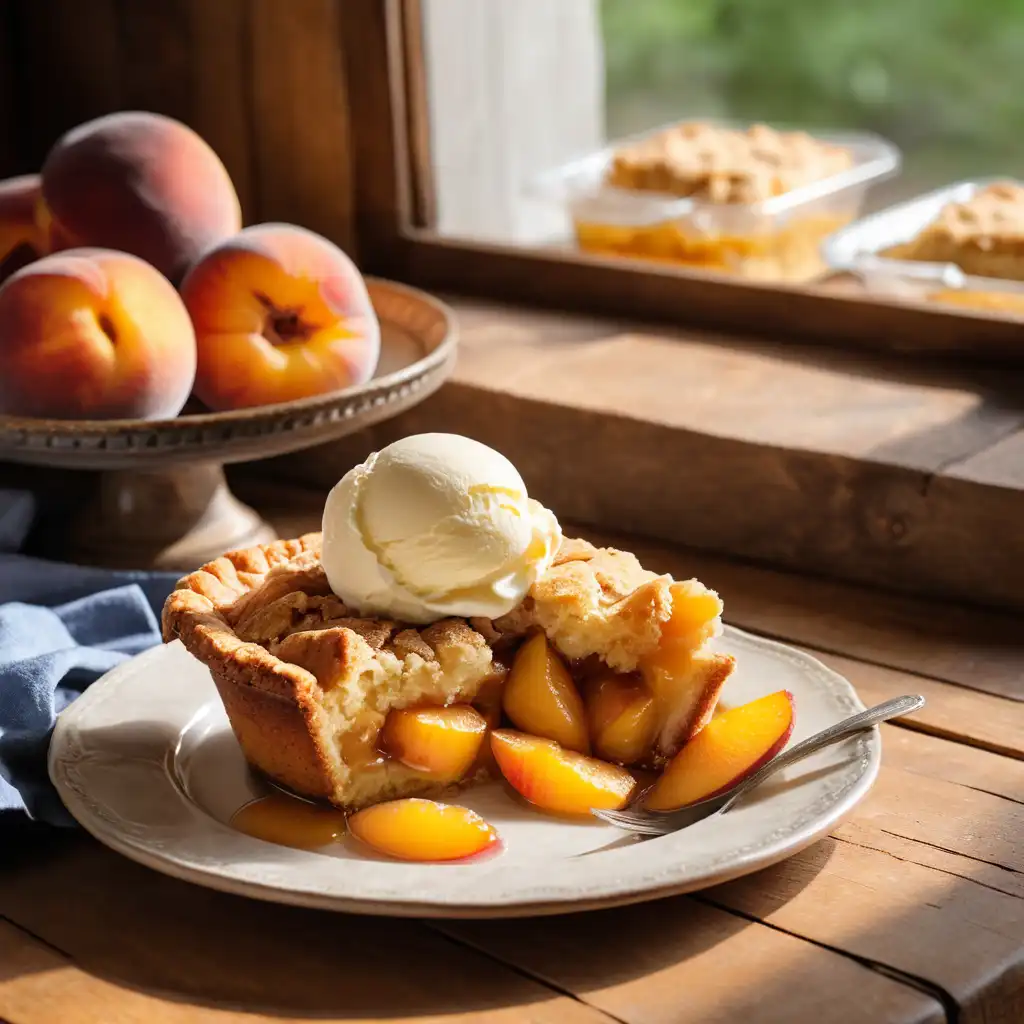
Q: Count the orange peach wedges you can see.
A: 6